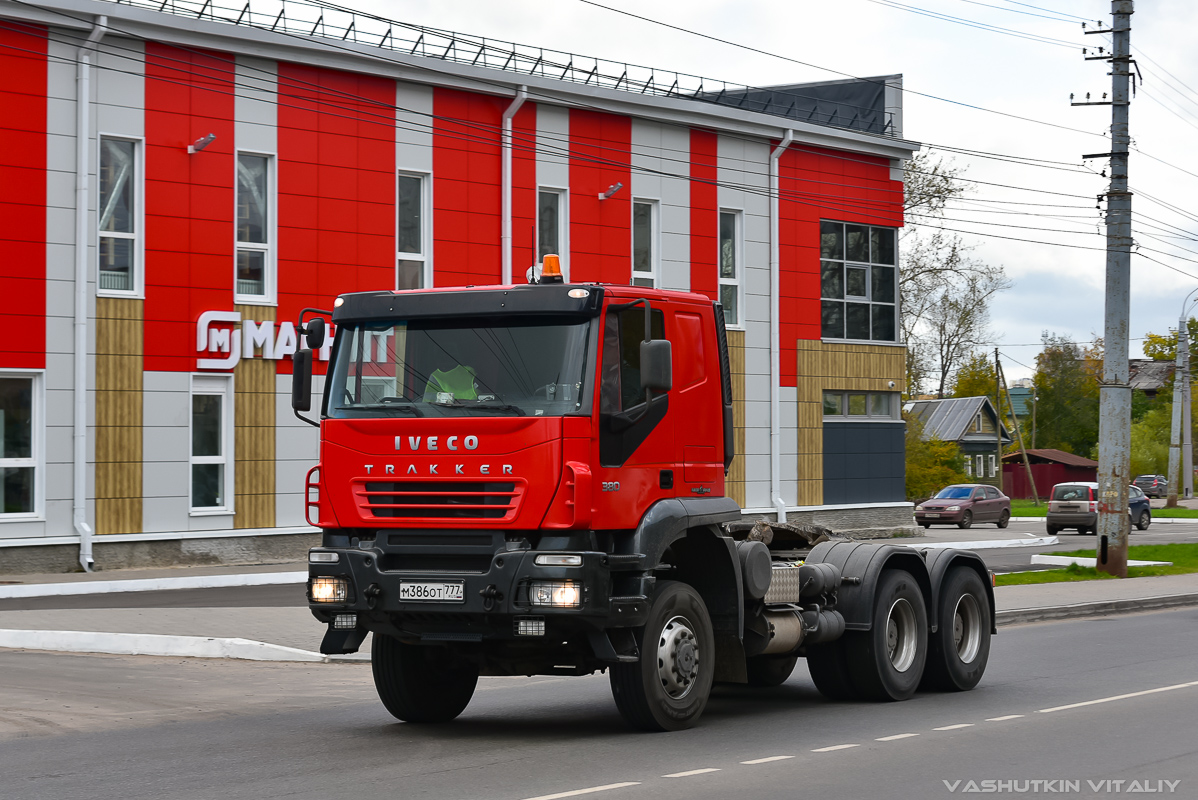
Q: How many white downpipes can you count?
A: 3